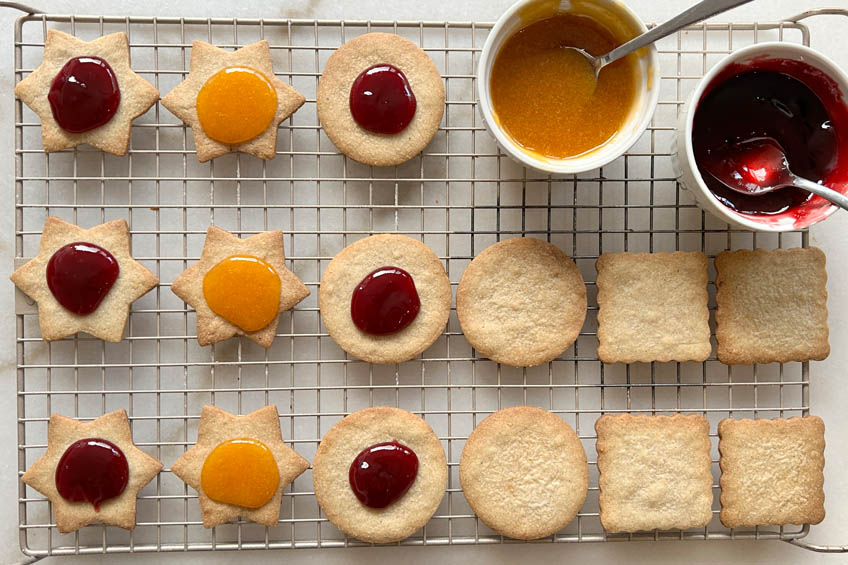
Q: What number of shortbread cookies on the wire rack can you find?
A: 15